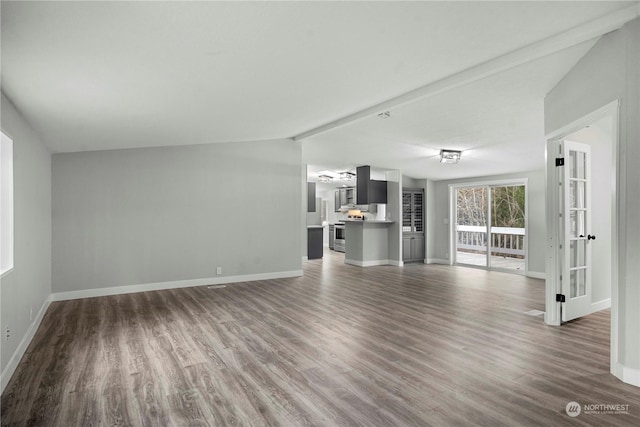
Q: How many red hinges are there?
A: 0